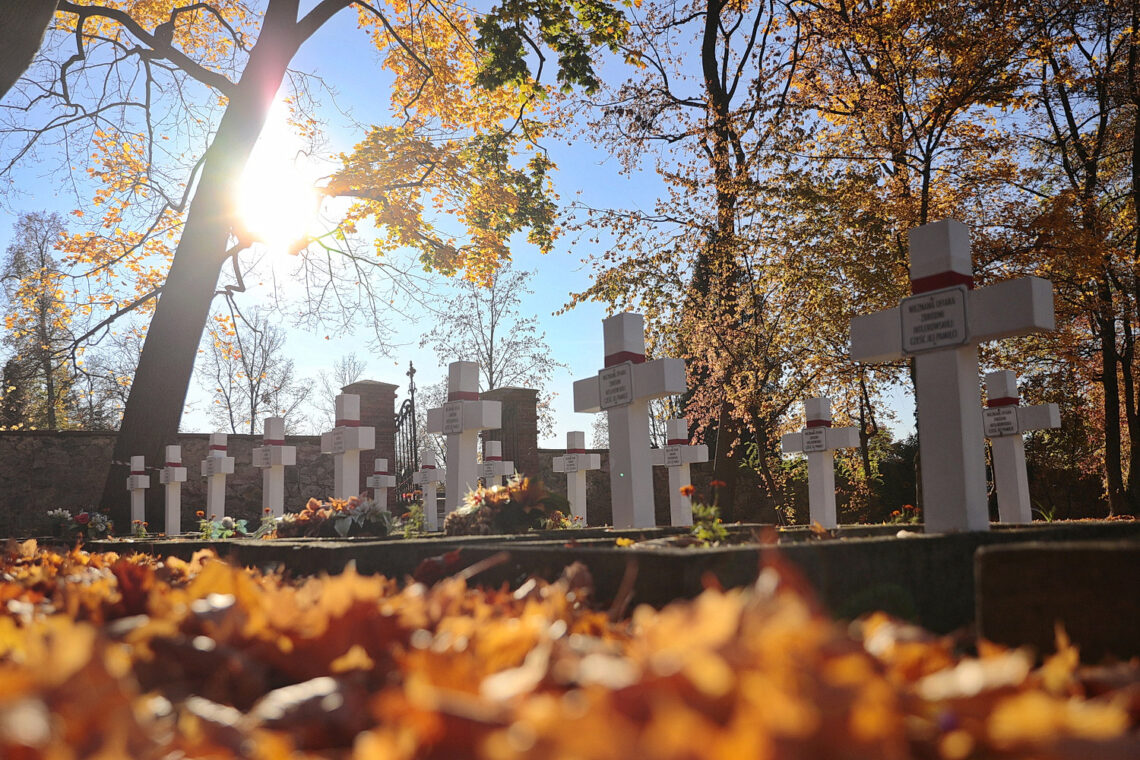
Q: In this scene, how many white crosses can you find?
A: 15